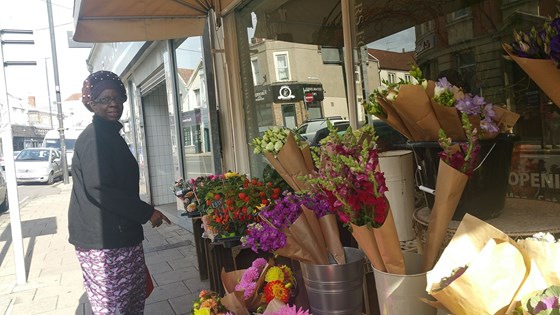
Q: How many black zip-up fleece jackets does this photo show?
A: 1